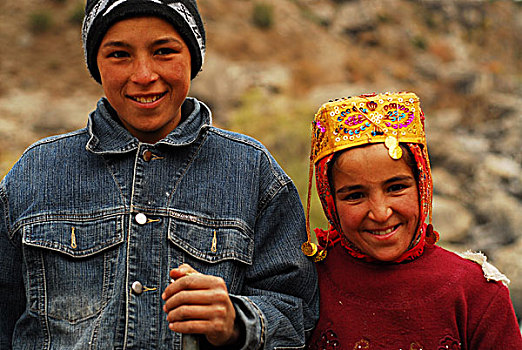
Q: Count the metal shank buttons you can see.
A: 3